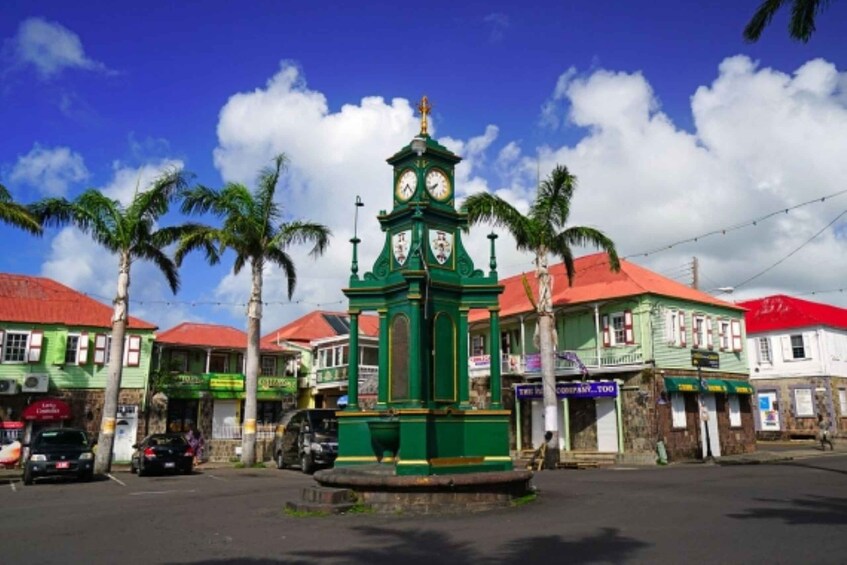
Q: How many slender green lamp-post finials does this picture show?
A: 2